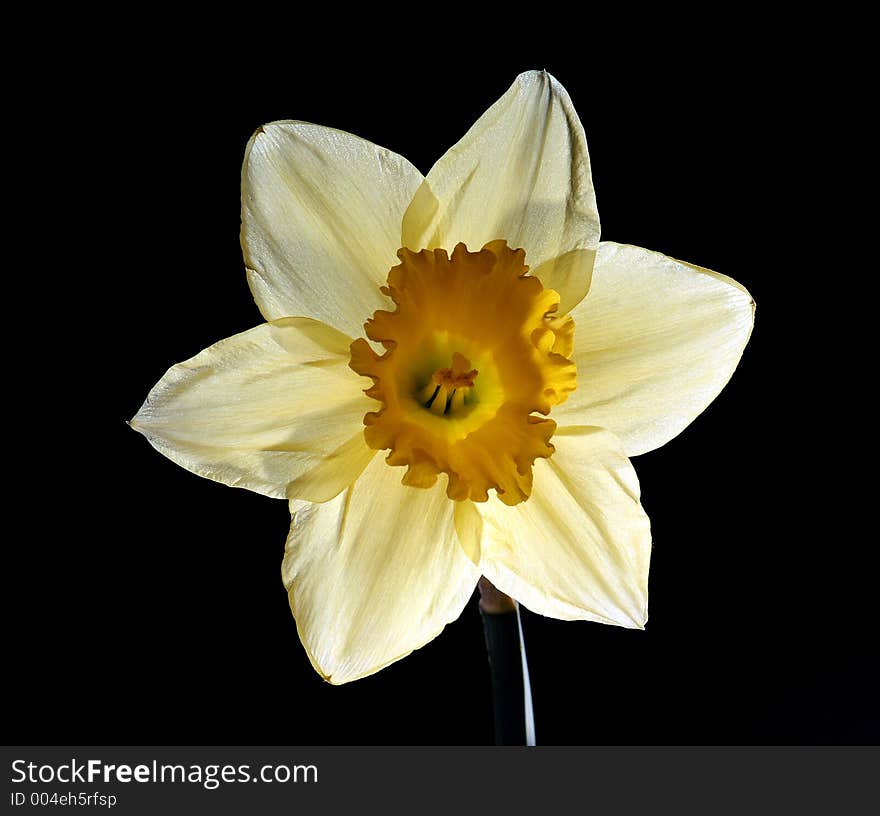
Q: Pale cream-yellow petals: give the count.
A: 6